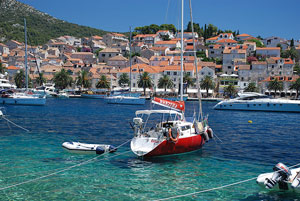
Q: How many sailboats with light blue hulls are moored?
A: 2